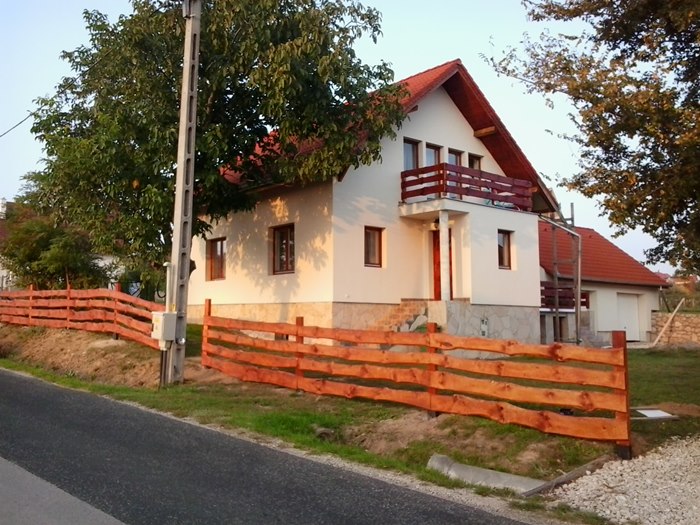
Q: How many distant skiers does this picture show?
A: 0